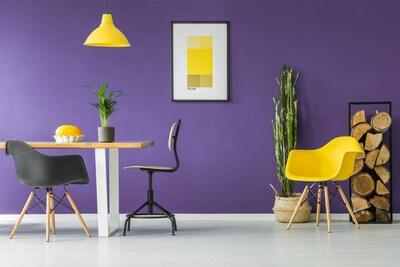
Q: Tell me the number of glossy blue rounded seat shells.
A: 0